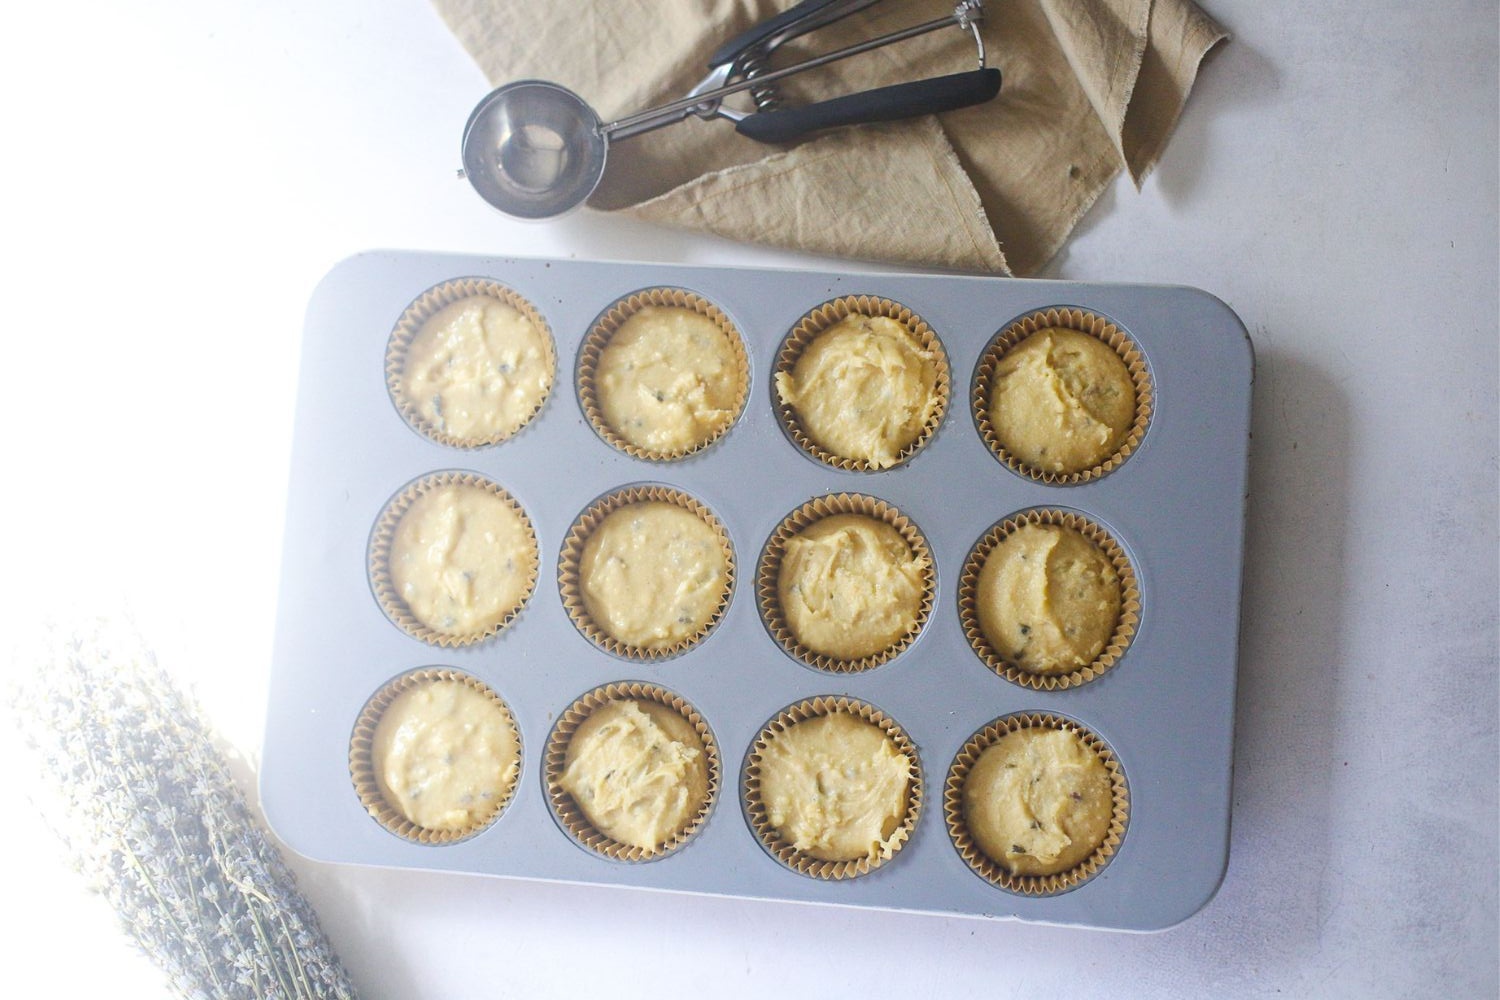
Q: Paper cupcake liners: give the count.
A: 12